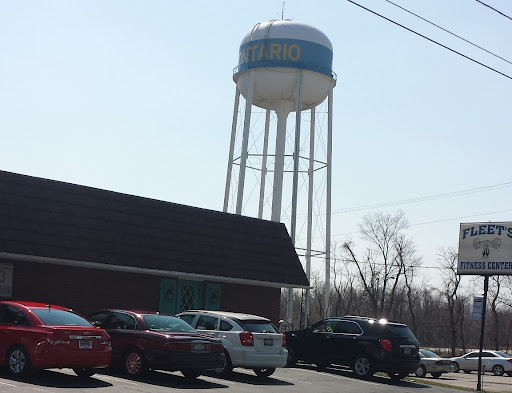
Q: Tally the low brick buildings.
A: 1